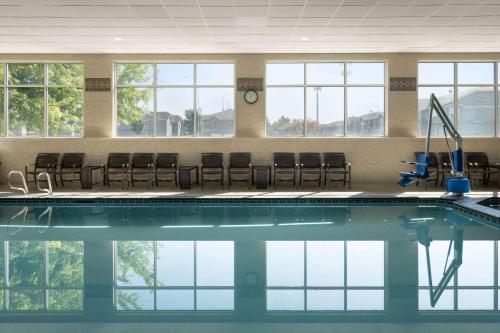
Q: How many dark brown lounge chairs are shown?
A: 13